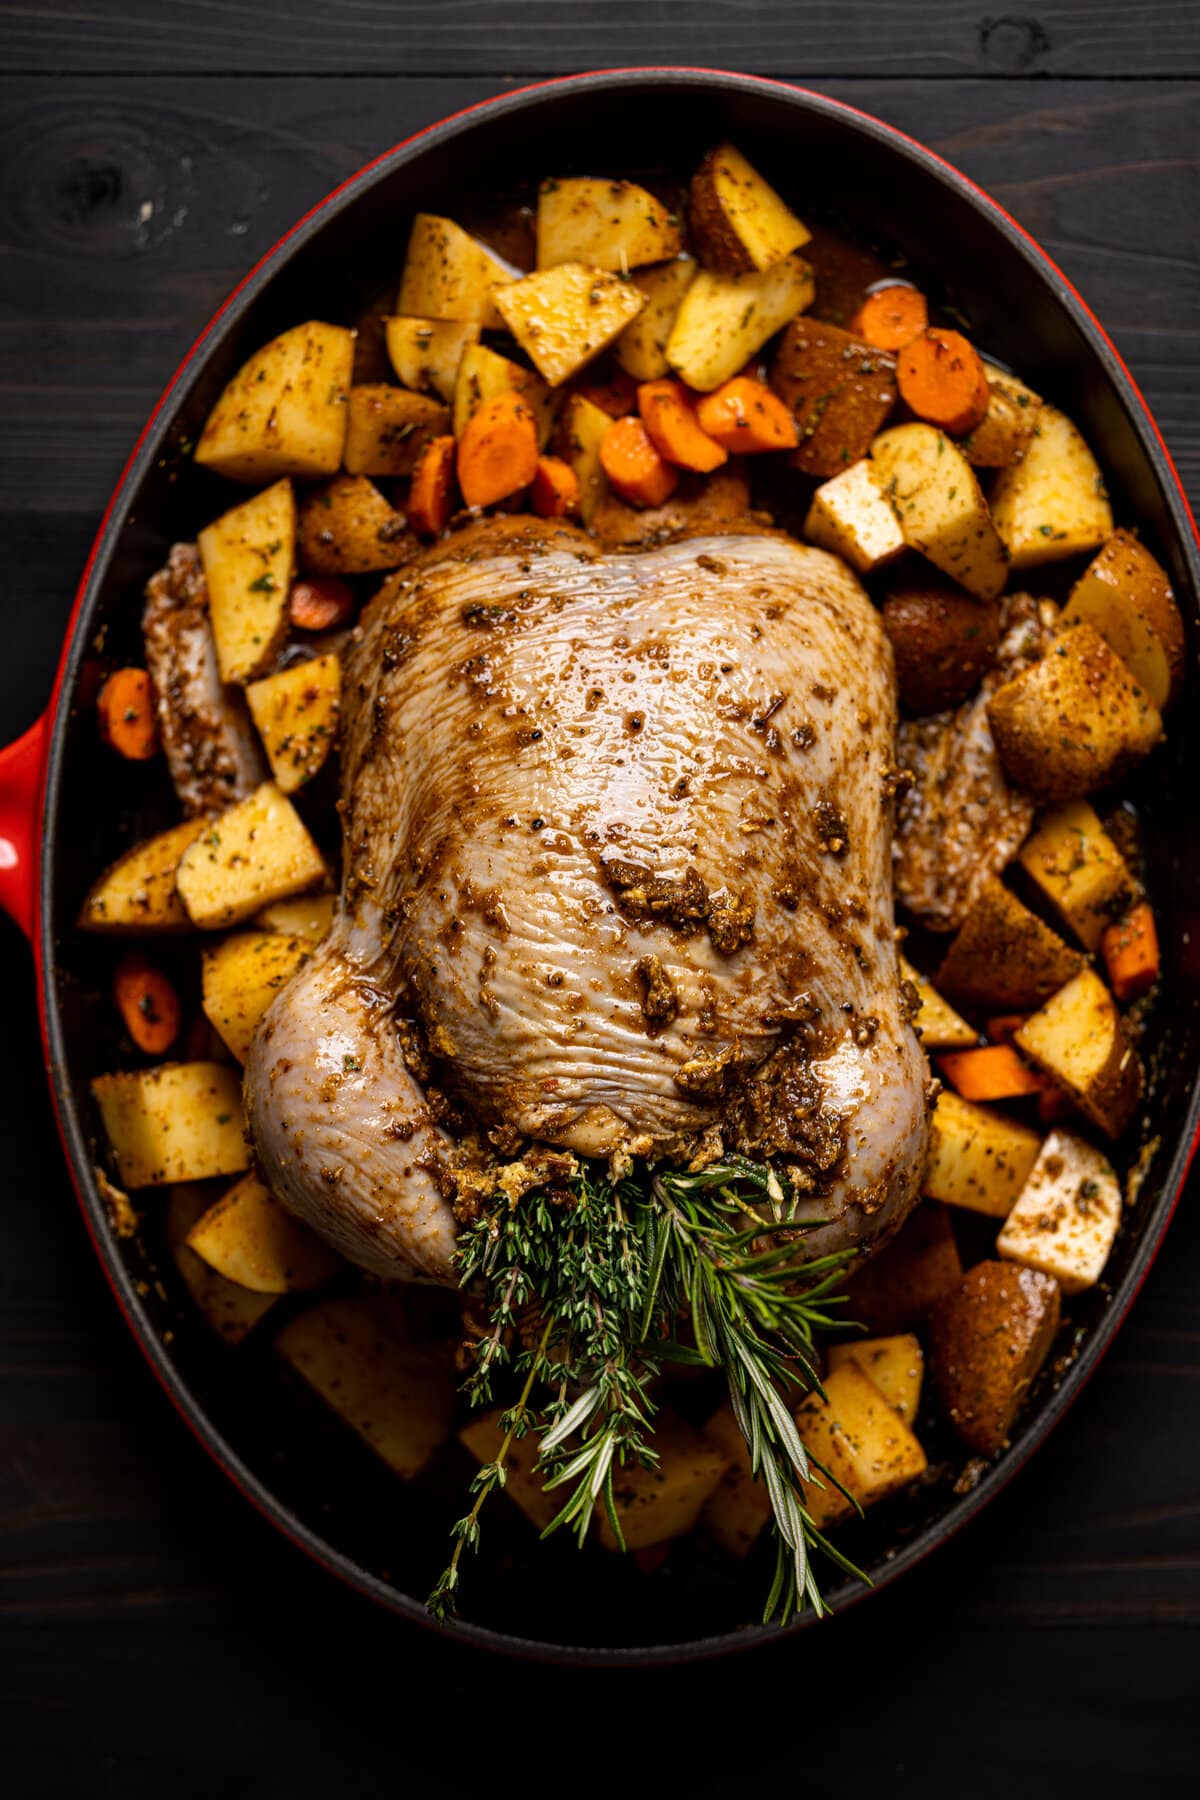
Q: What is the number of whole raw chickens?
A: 1